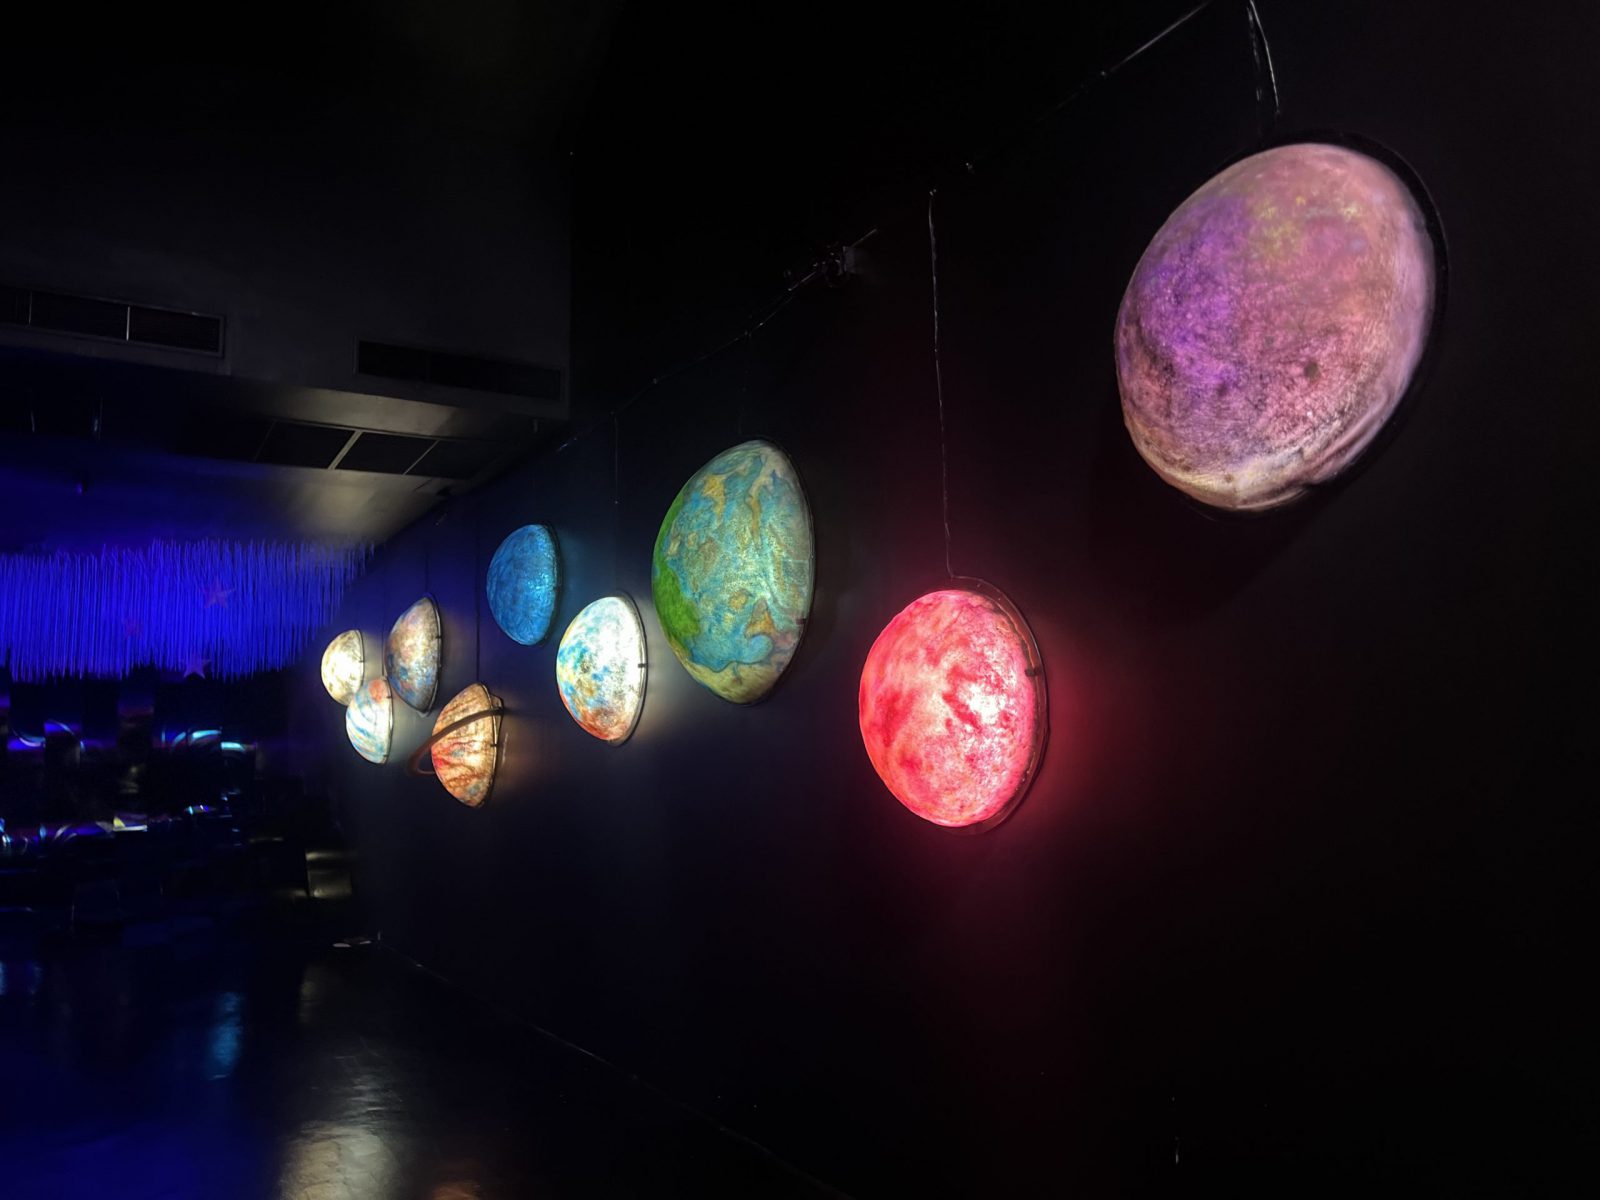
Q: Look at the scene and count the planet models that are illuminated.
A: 9